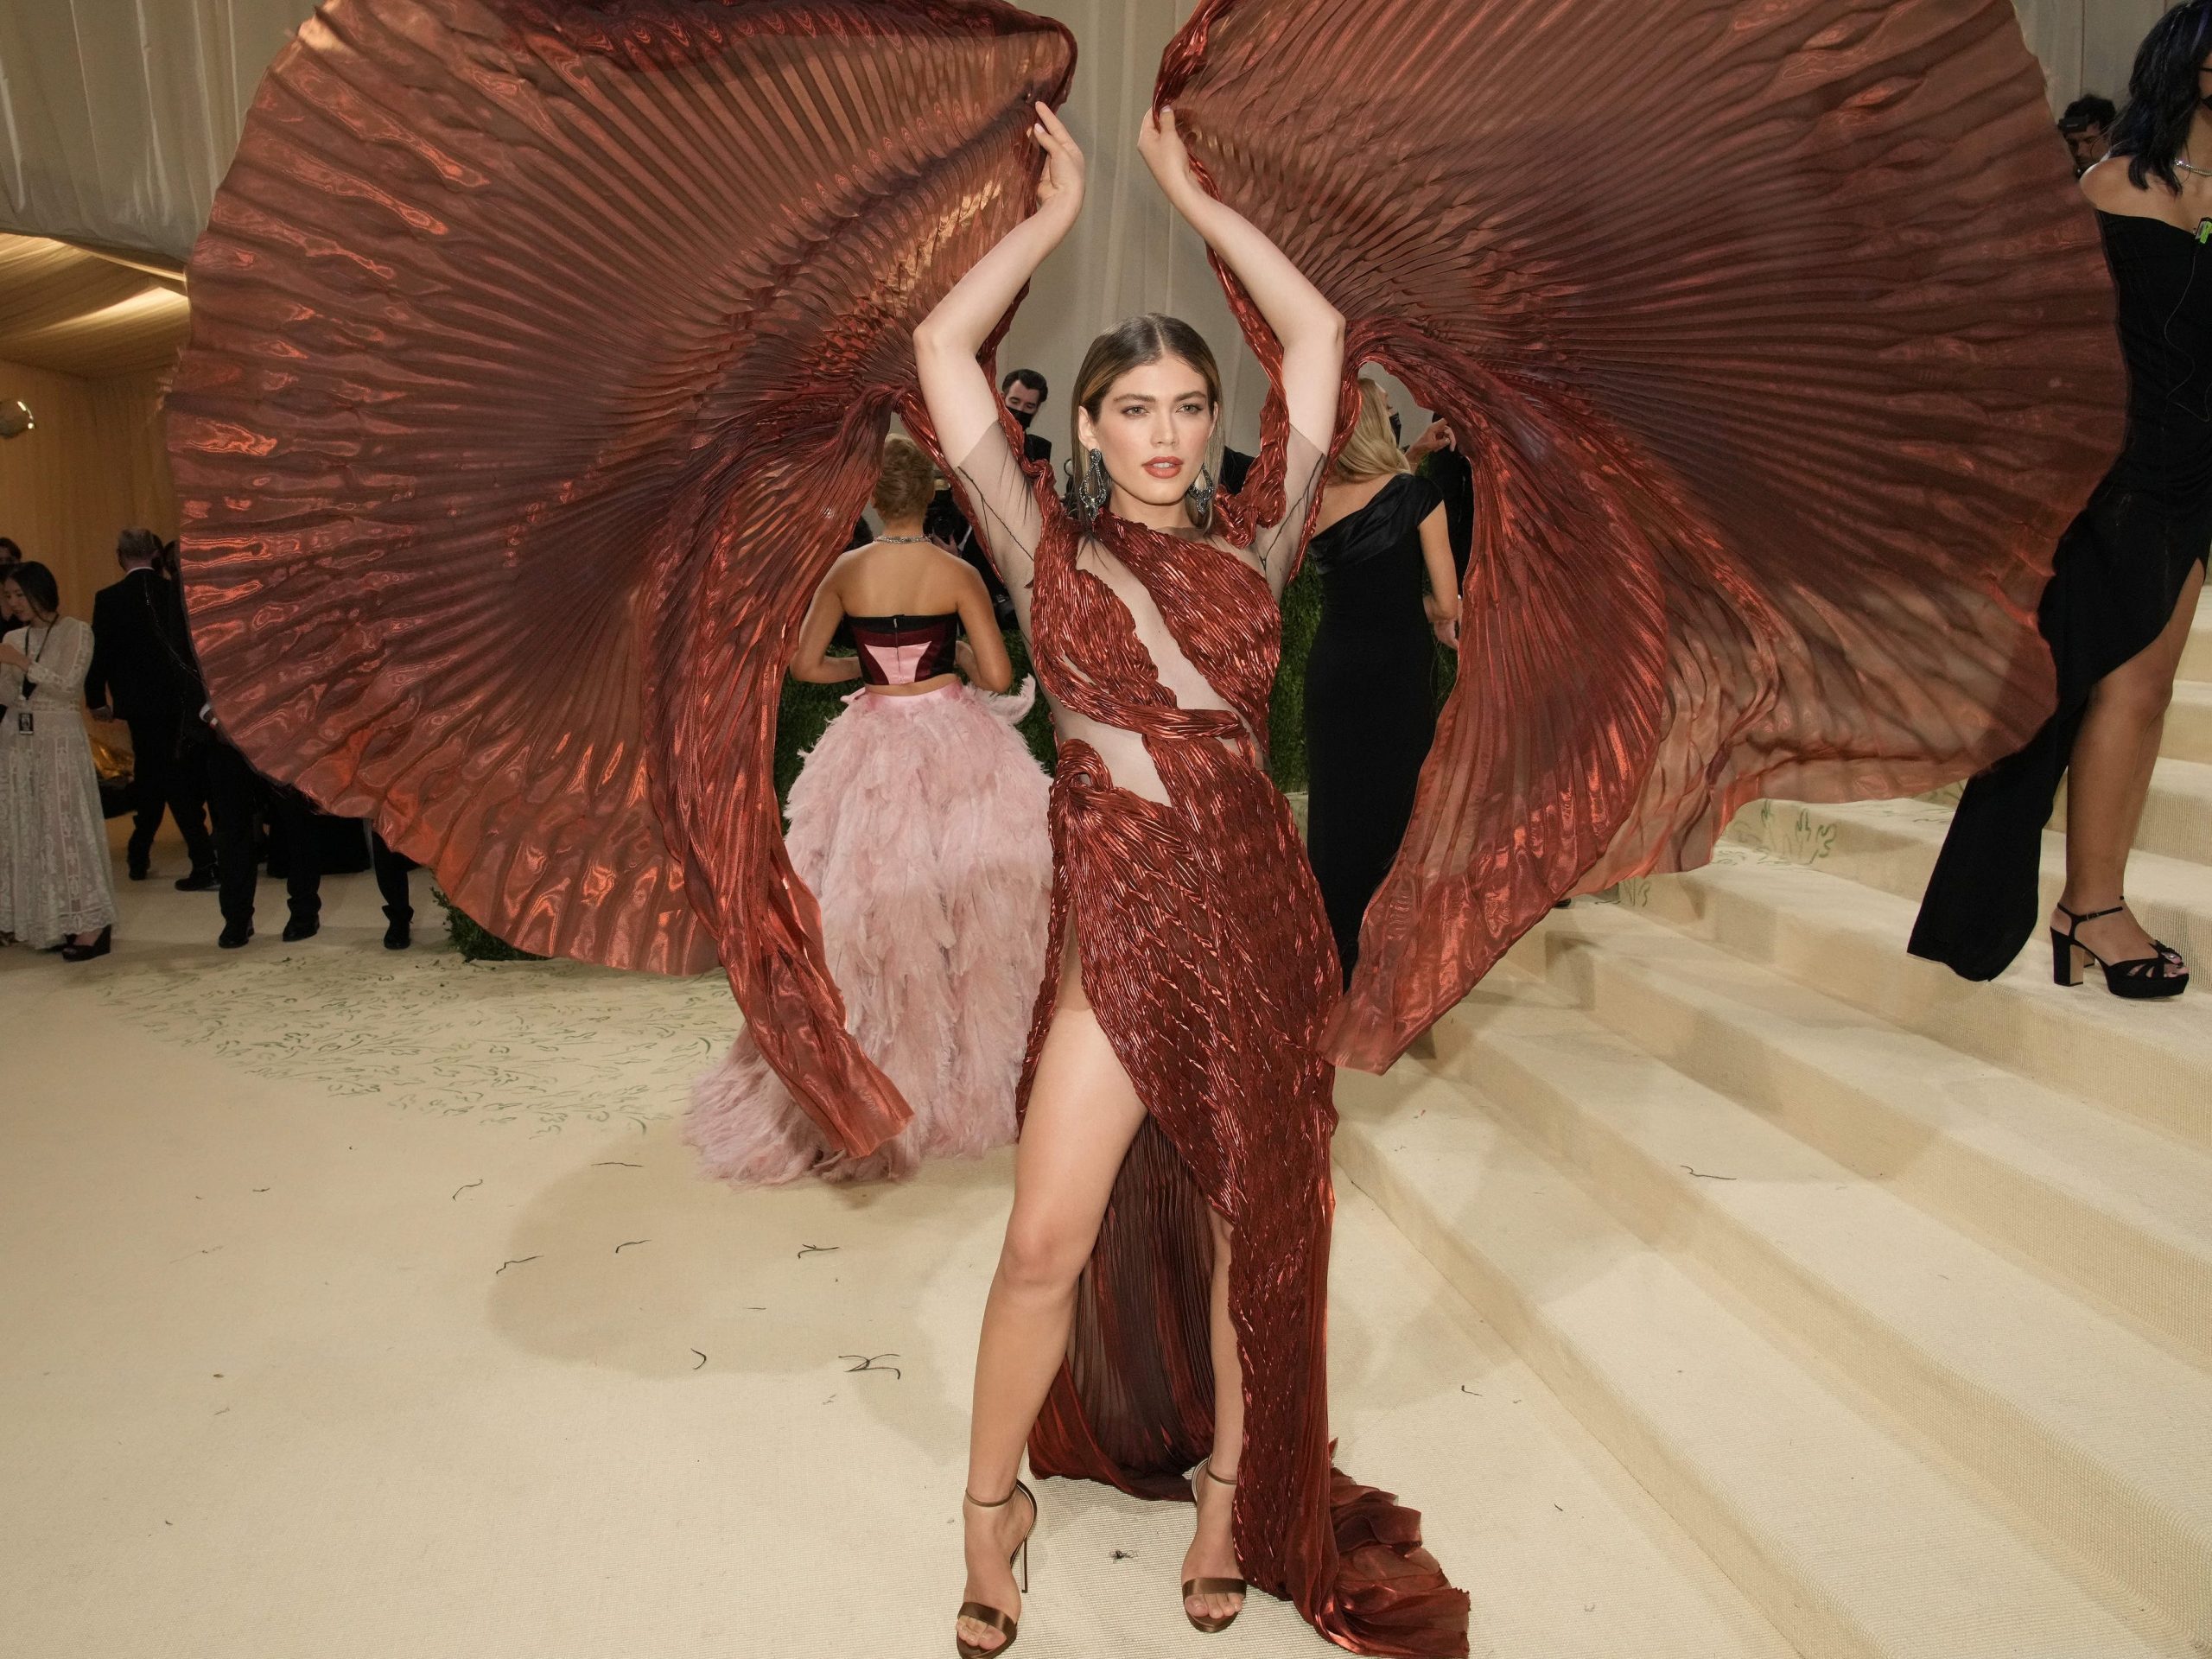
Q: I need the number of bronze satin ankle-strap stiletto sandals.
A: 2